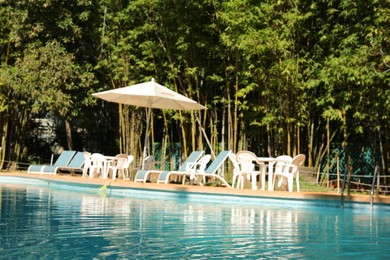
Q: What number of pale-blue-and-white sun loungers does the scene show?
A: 4